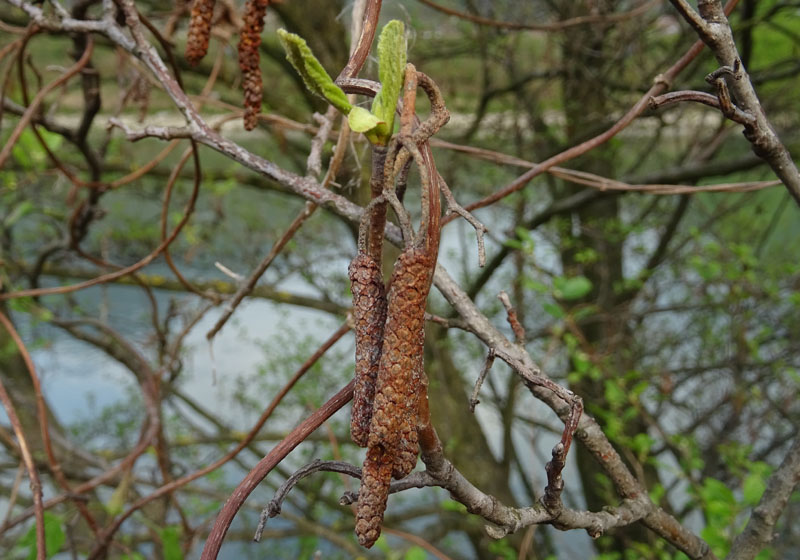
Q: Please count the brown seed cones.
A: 5